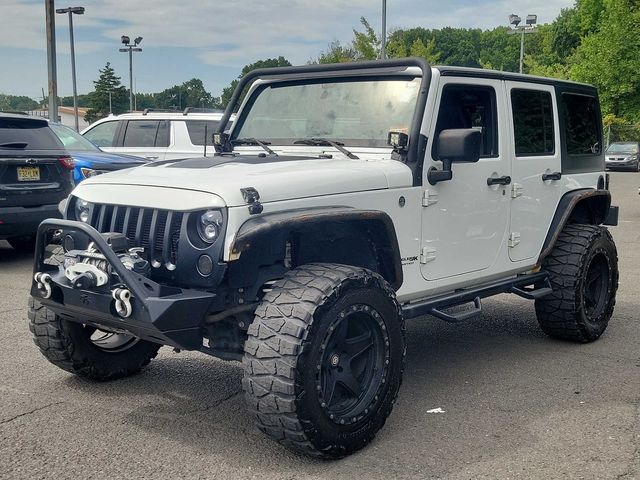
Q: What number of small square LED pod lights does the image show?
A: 2